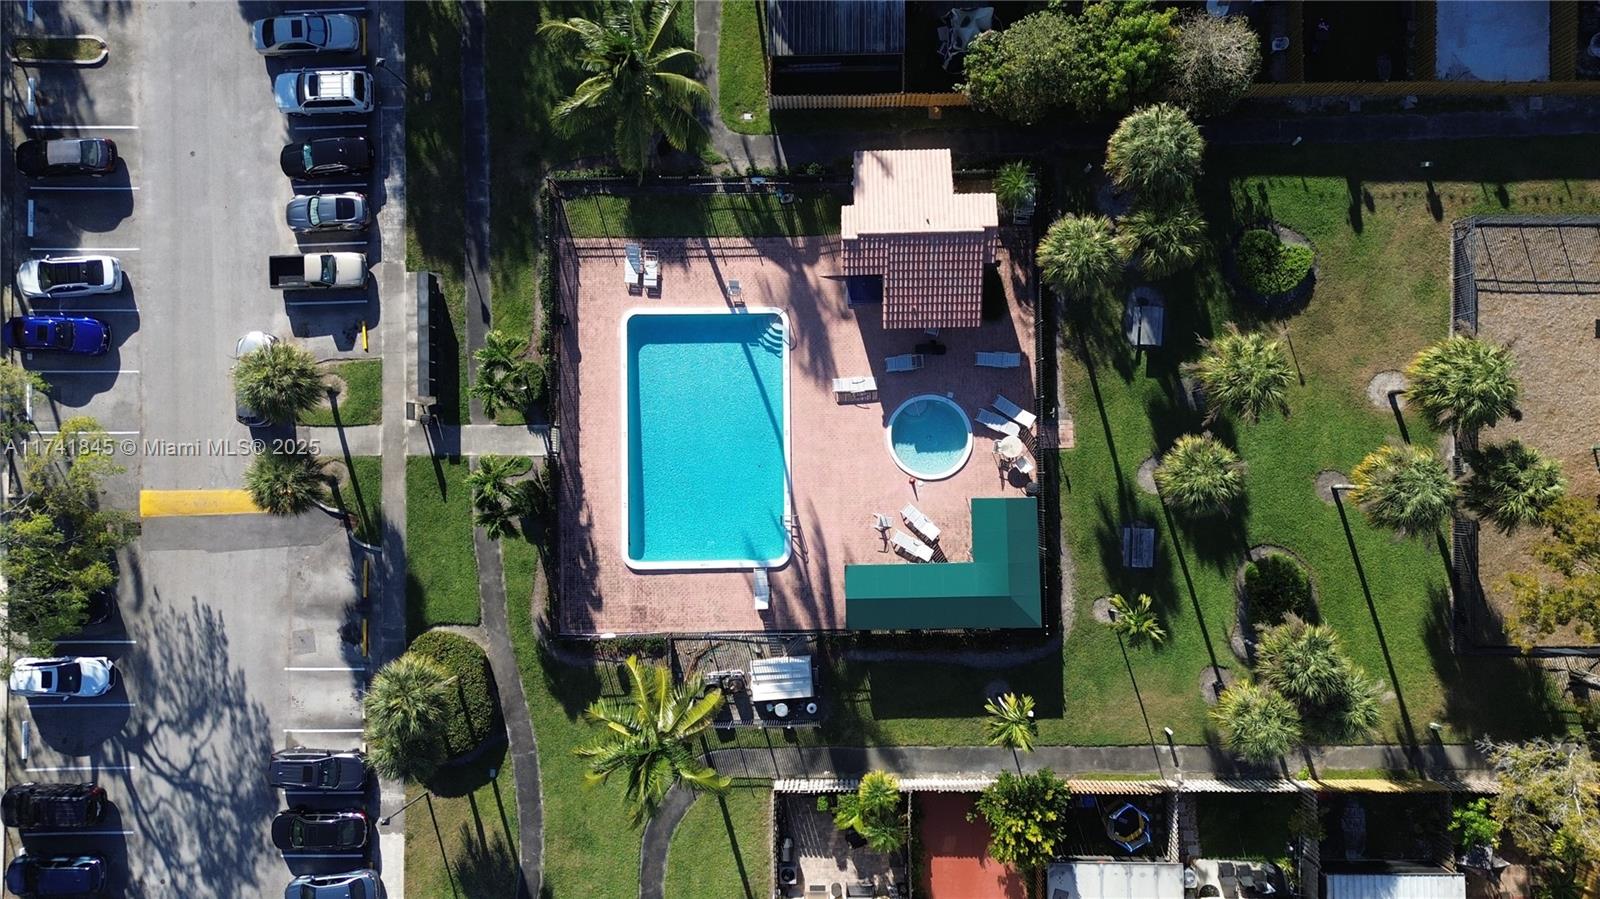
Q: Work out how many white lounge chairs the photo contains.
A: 10